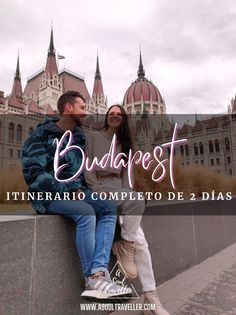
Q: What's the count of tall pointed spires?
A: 4